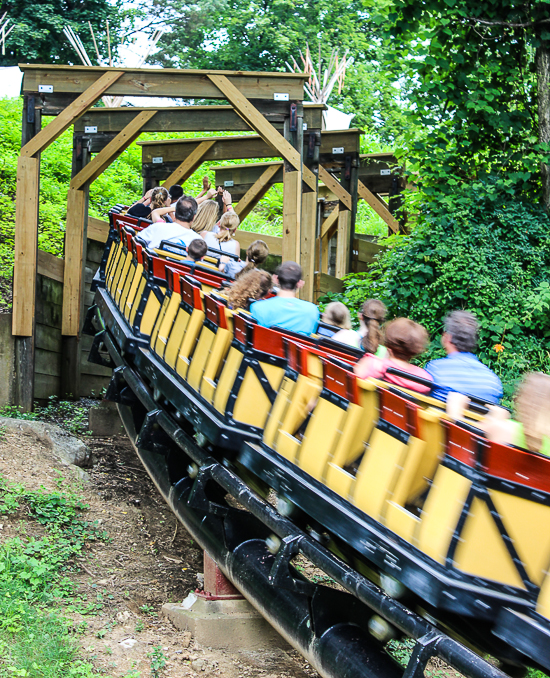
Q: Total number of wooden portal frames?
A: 4